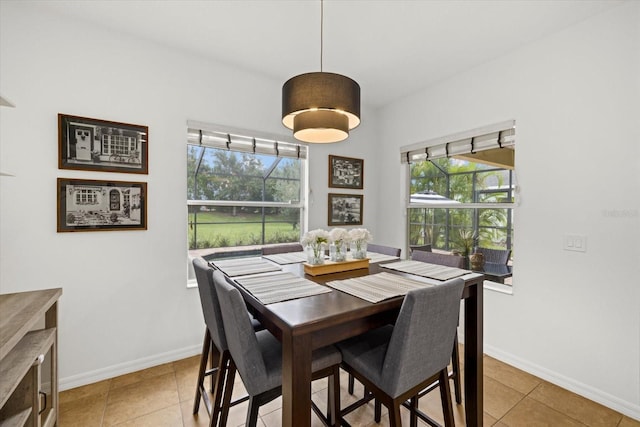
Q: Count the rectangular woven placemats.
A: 6